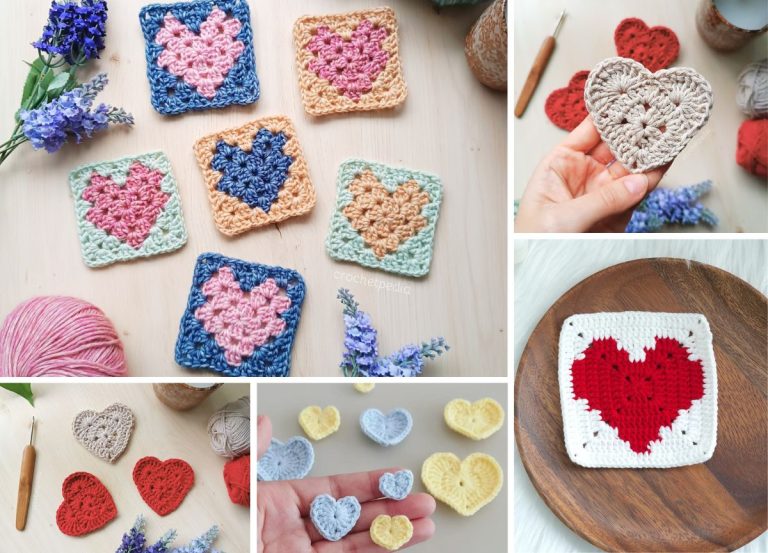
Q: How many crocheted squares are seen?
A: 7